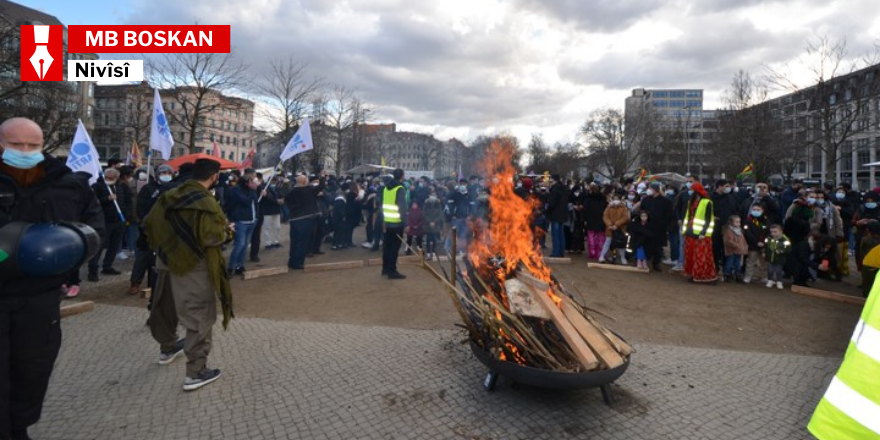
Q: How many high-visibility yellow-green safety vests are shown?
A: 3